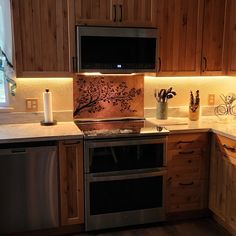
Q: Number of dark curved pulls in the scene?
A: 10